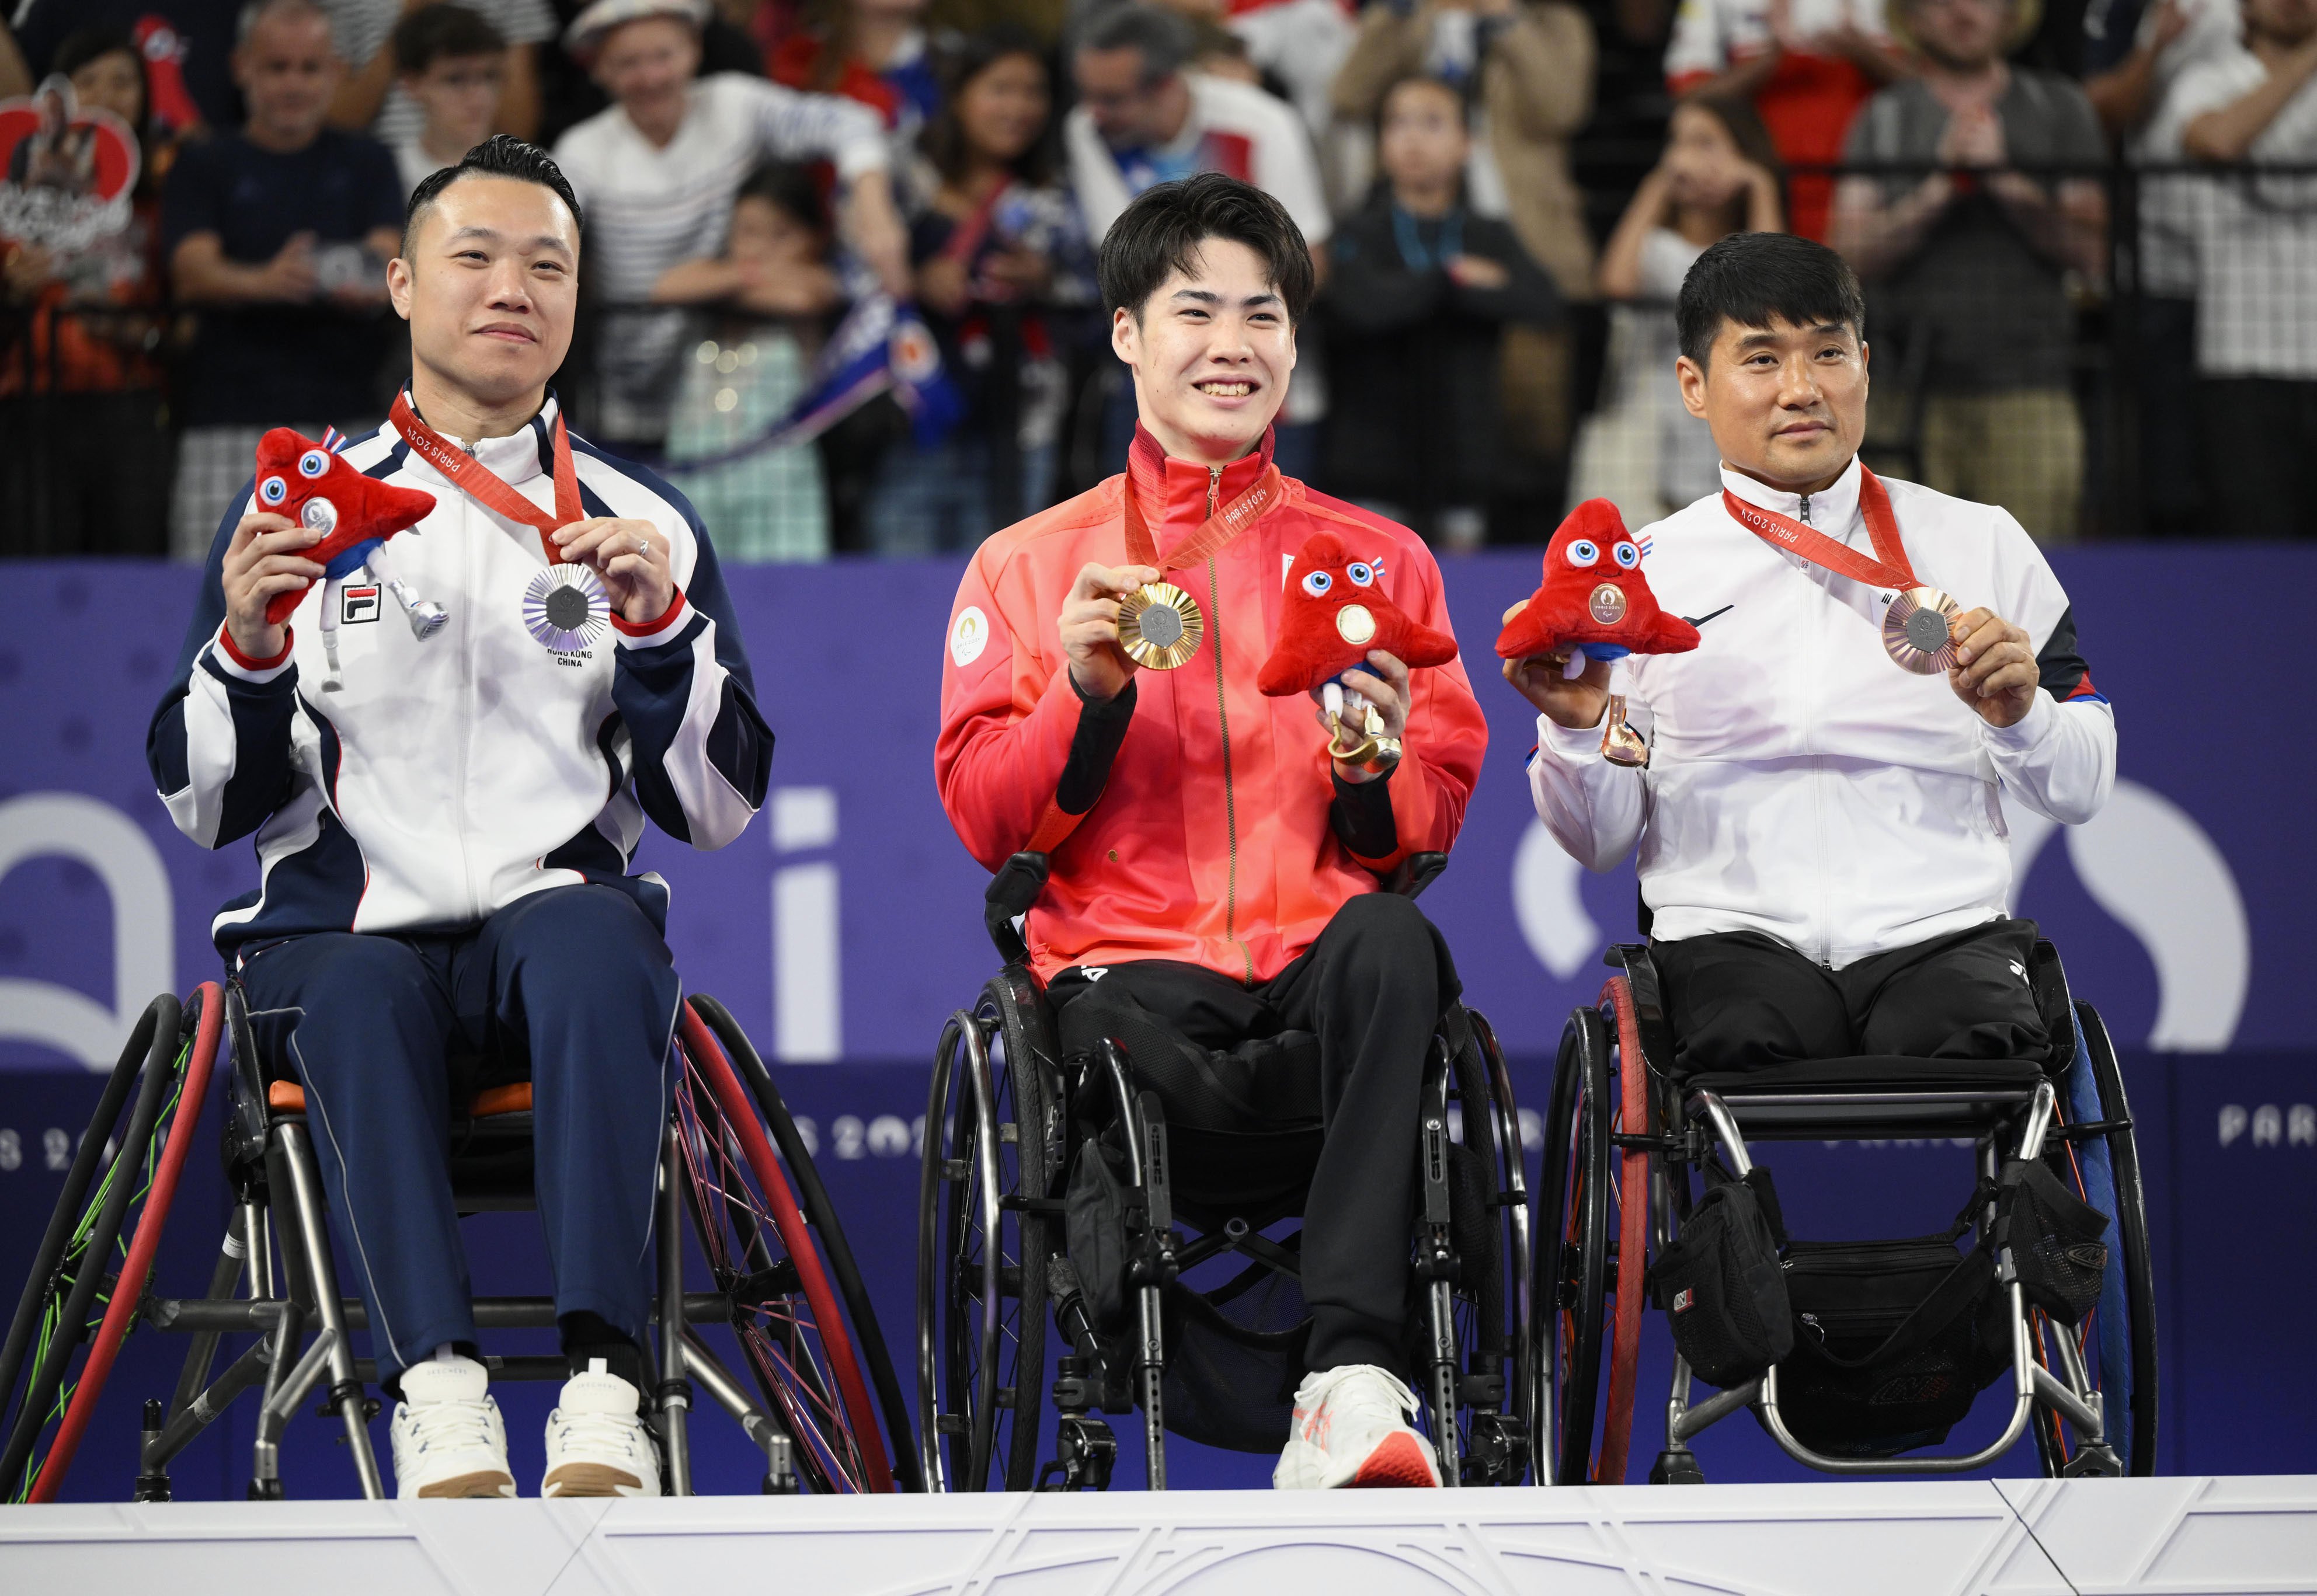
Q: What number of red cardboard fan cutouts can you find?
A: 1